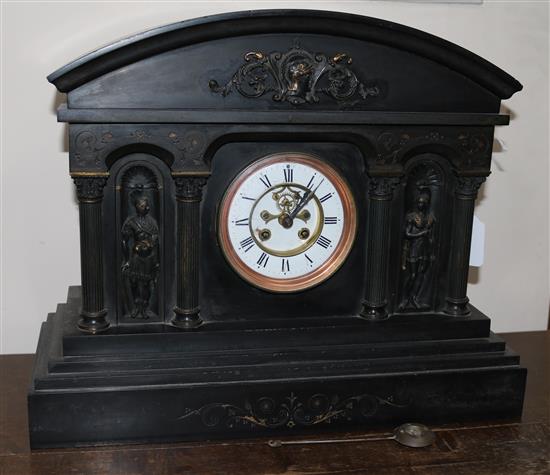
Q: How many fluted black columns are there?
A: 4